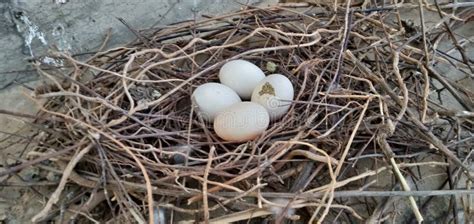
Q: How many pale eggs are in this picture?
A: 4